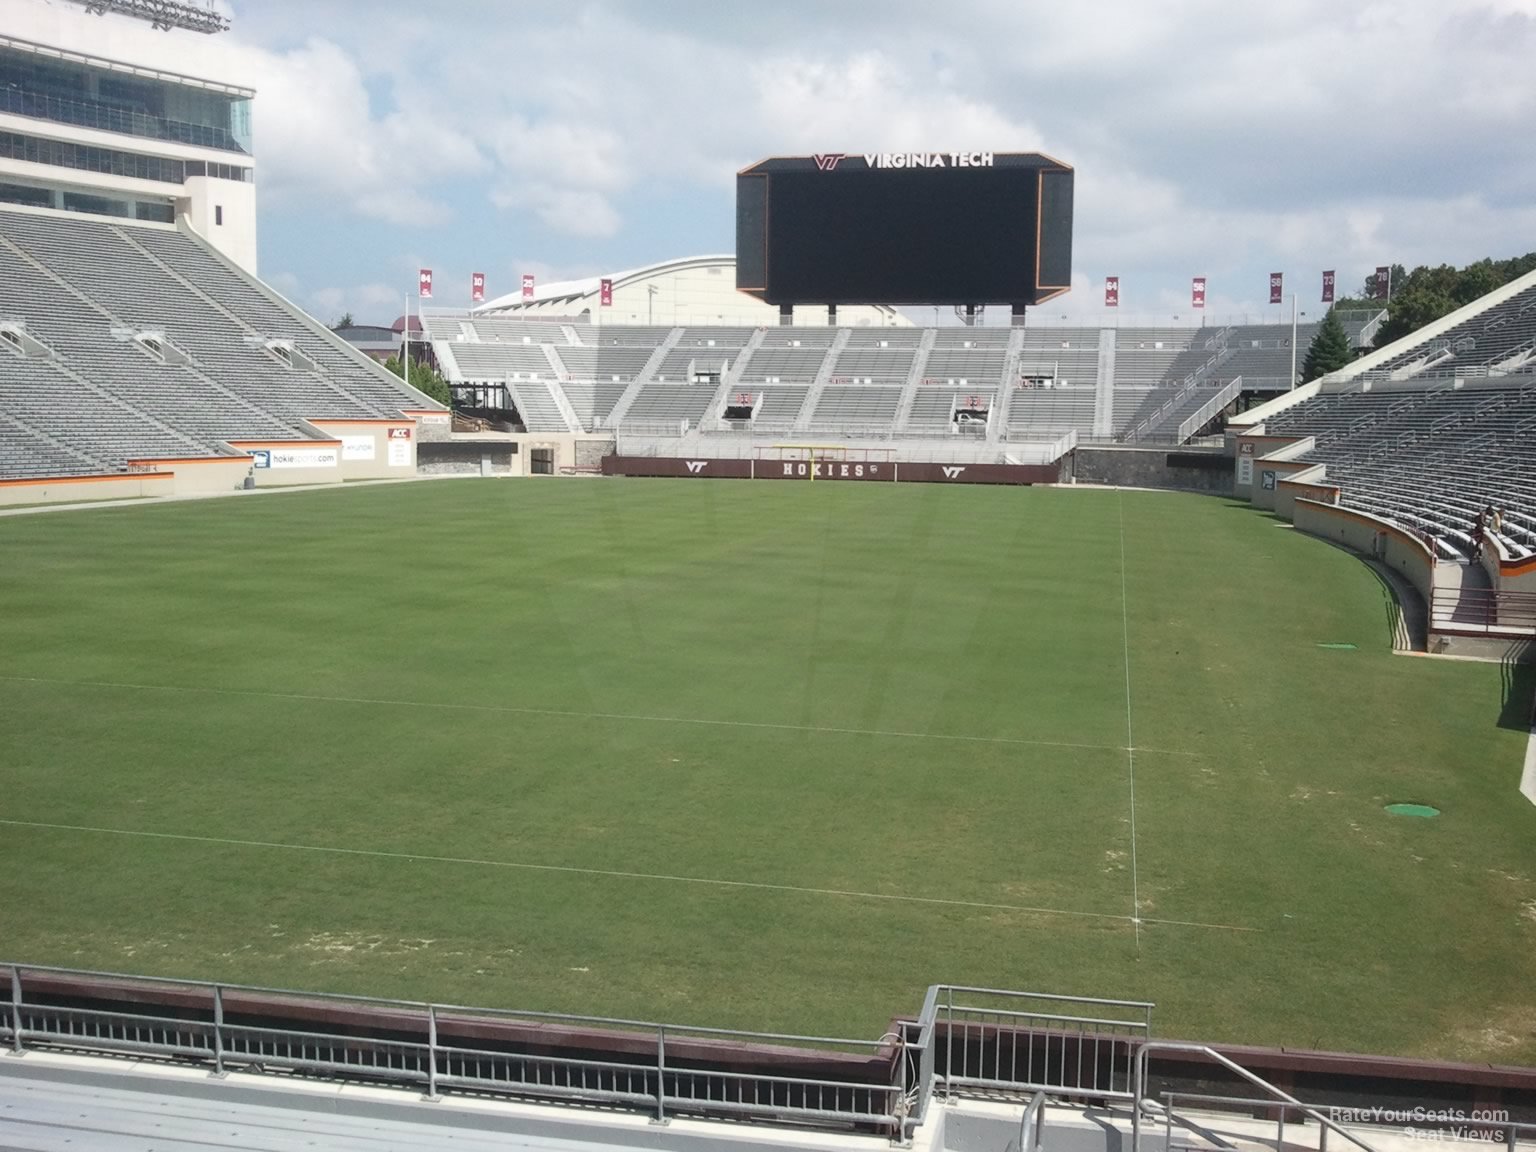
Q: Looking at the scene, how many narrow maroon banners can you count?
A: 9